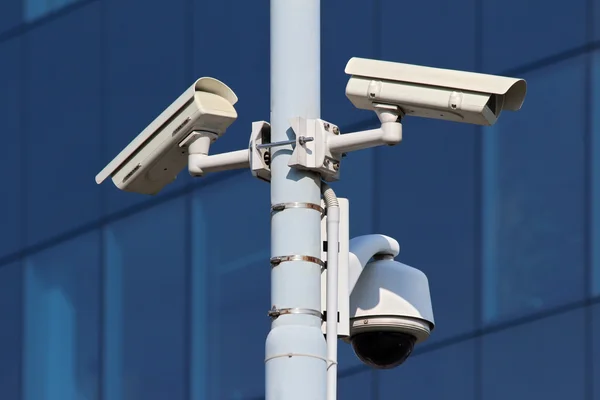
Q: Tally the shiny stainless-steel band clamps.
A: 3